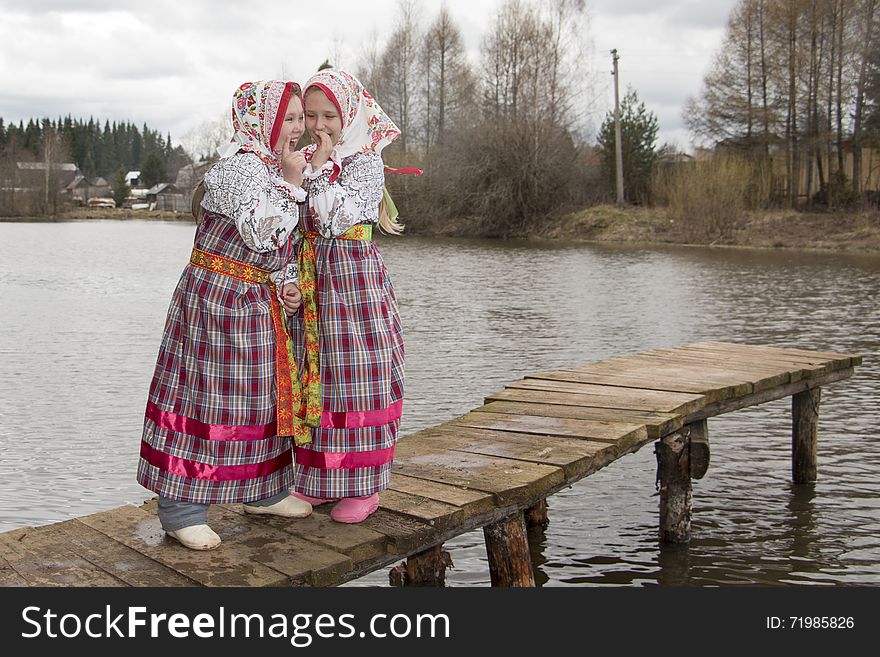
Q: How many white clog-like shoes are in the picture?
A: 2